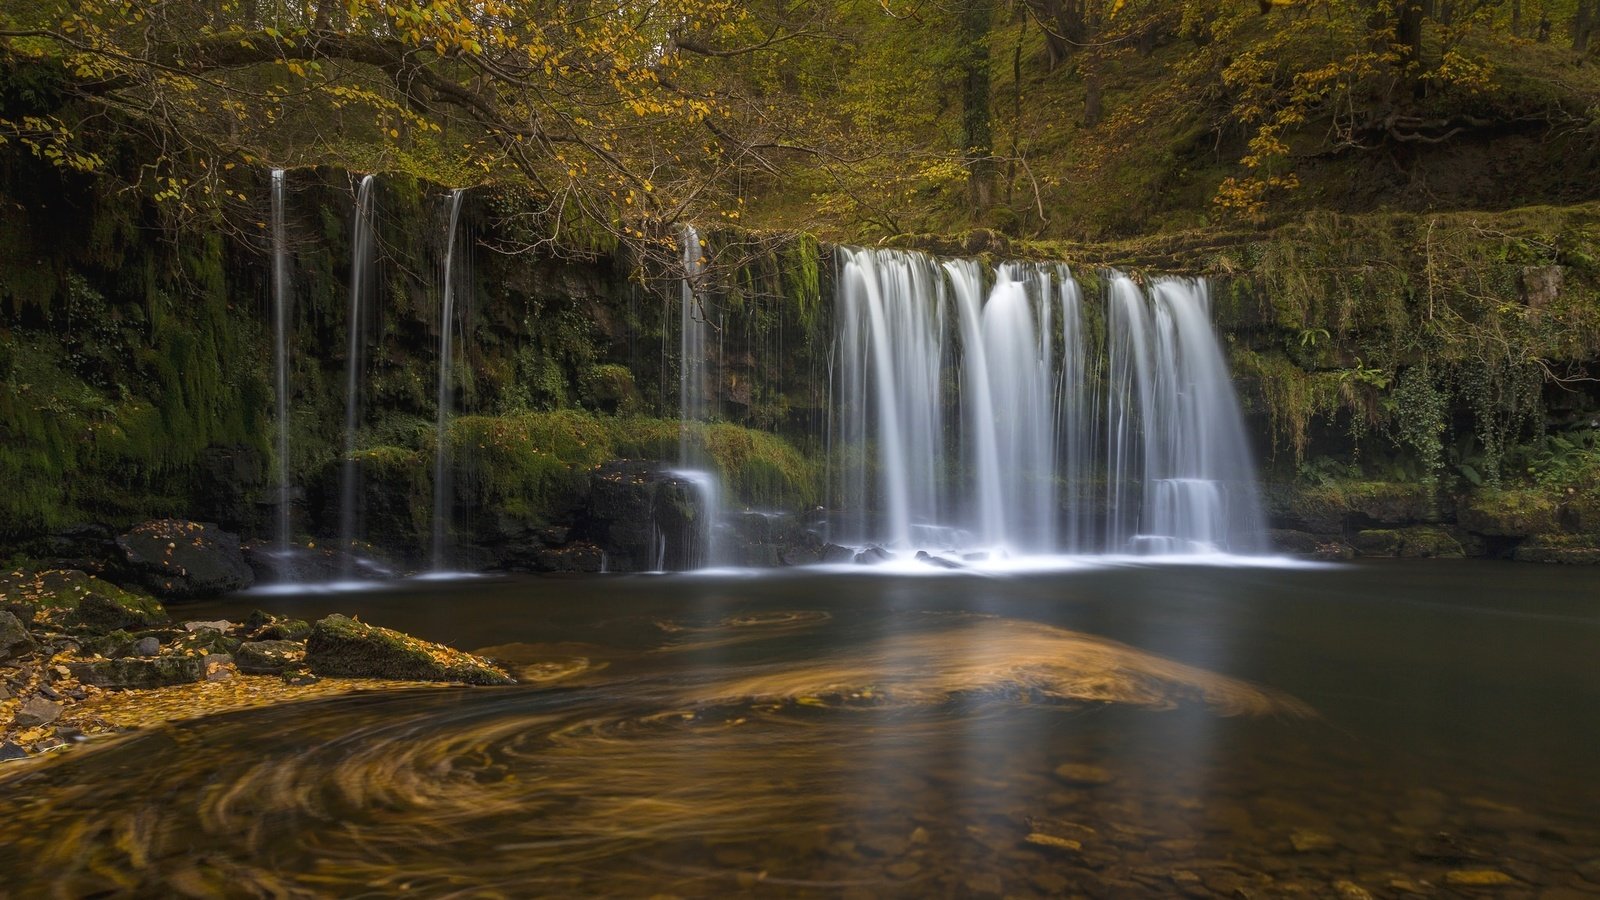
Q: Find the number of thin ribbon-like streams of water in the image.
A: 4